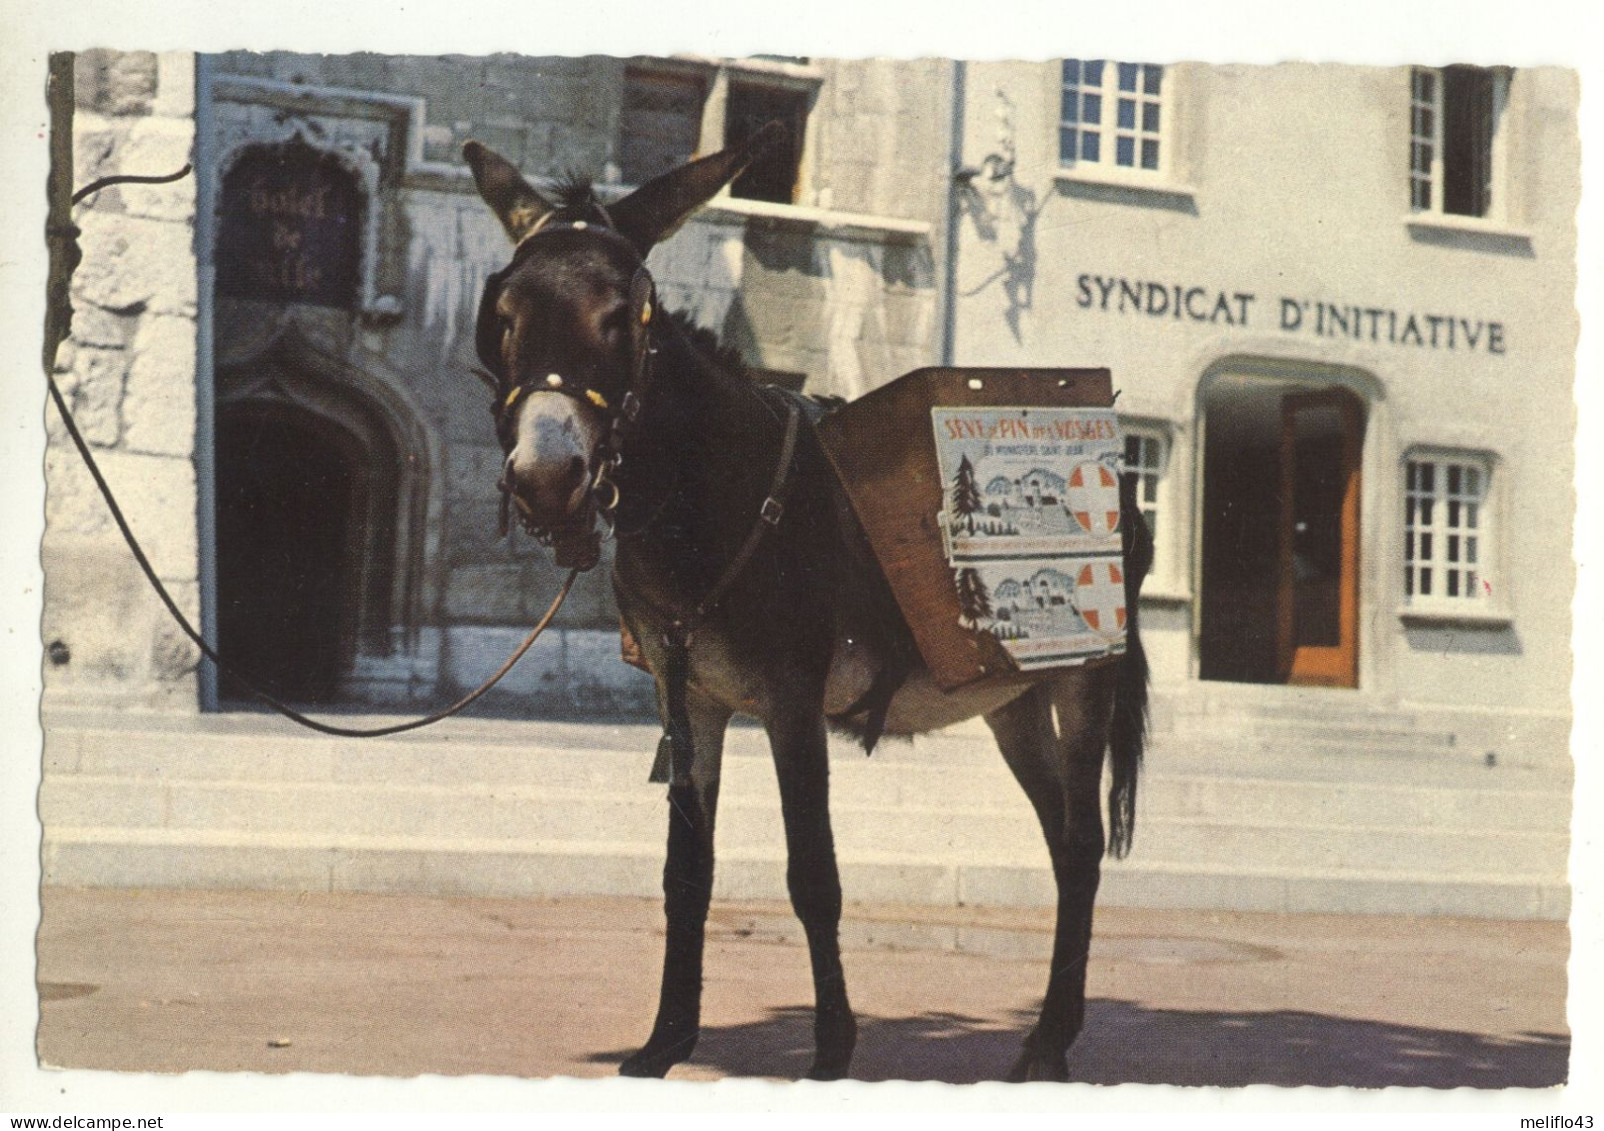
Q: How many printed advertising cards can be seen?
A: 2